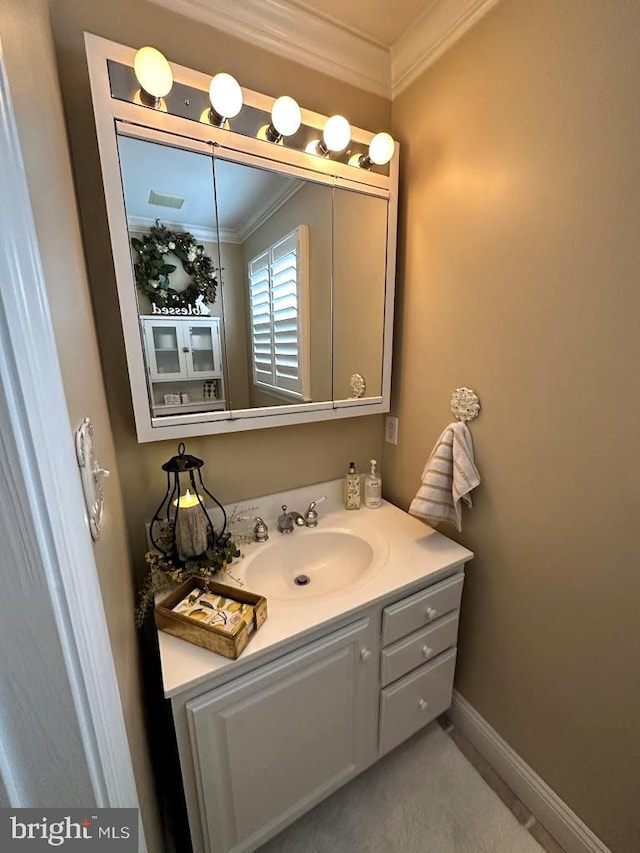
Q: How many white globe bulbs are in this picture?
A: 5